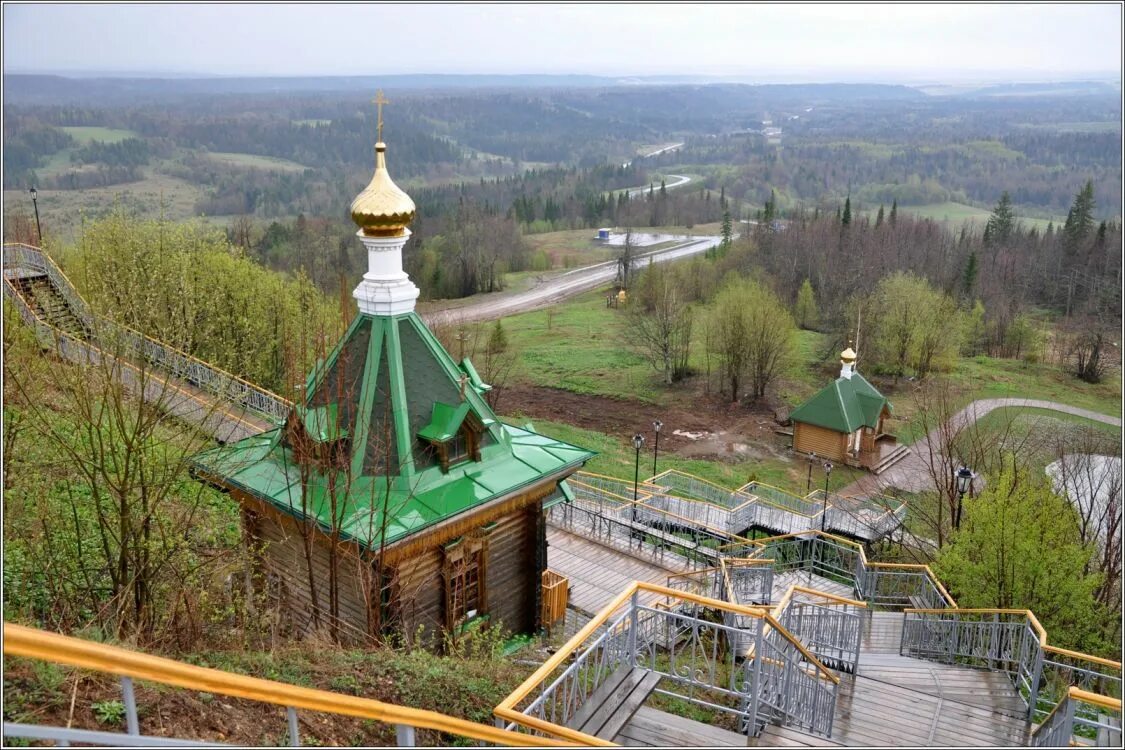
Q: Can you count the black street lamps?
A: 6